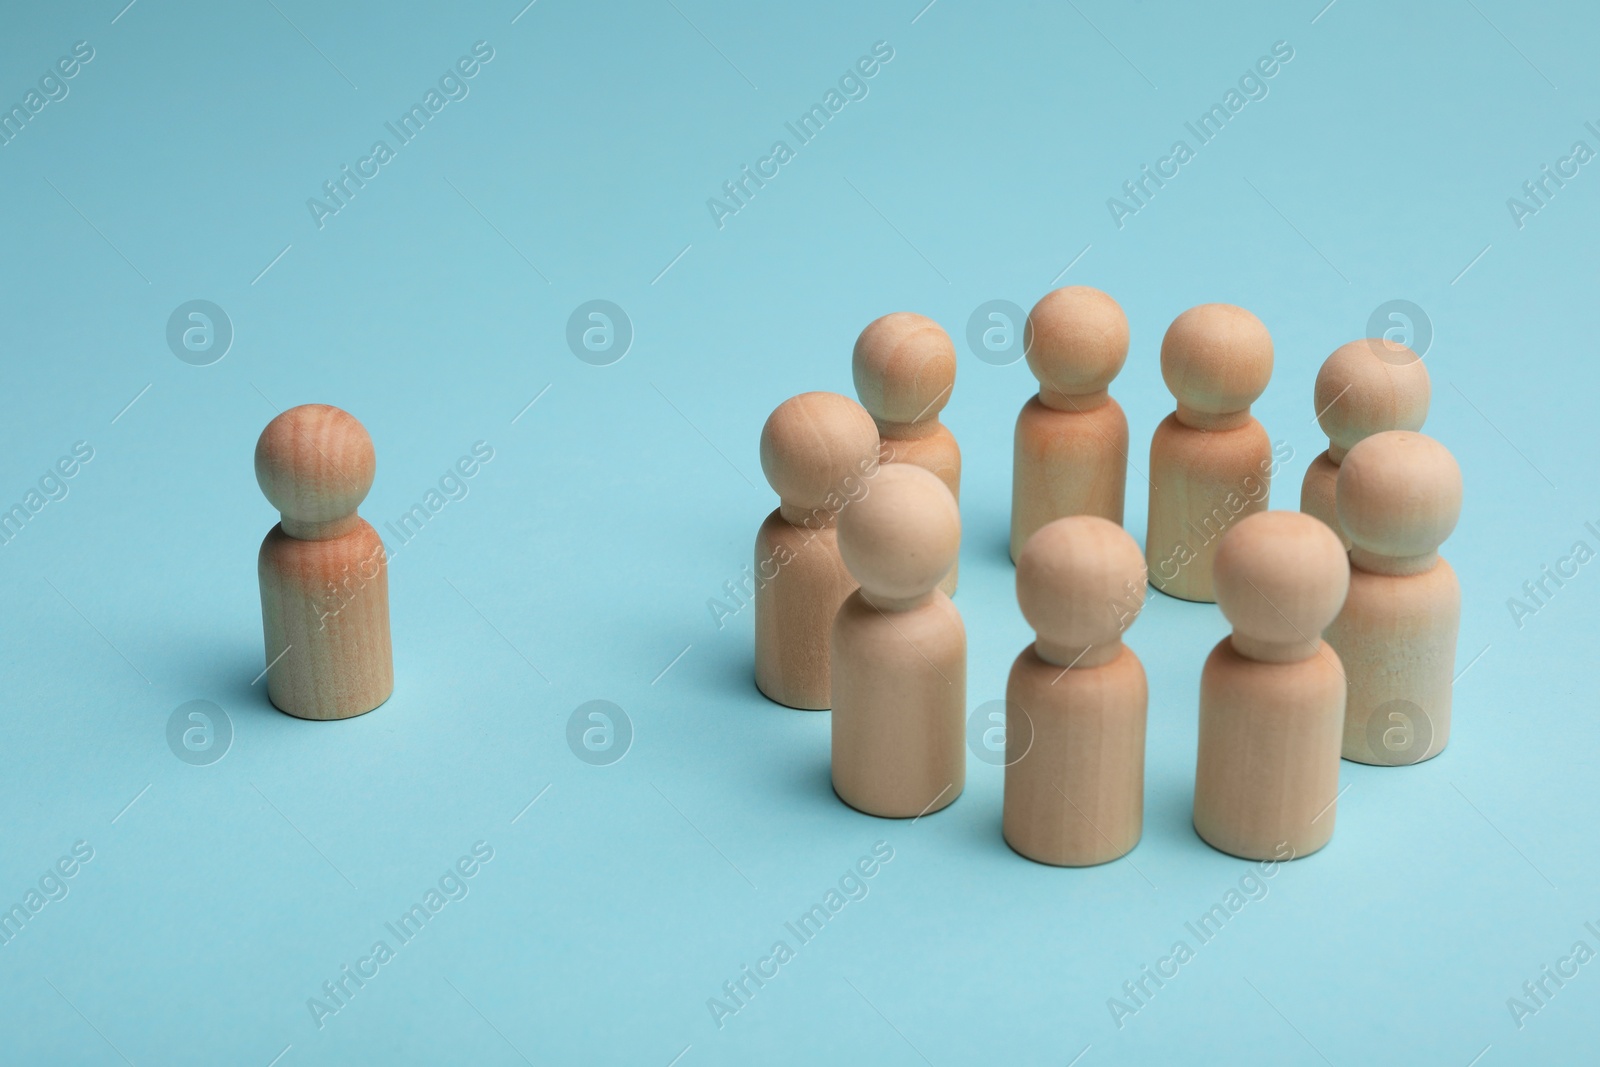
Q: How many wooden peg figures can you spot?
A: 10